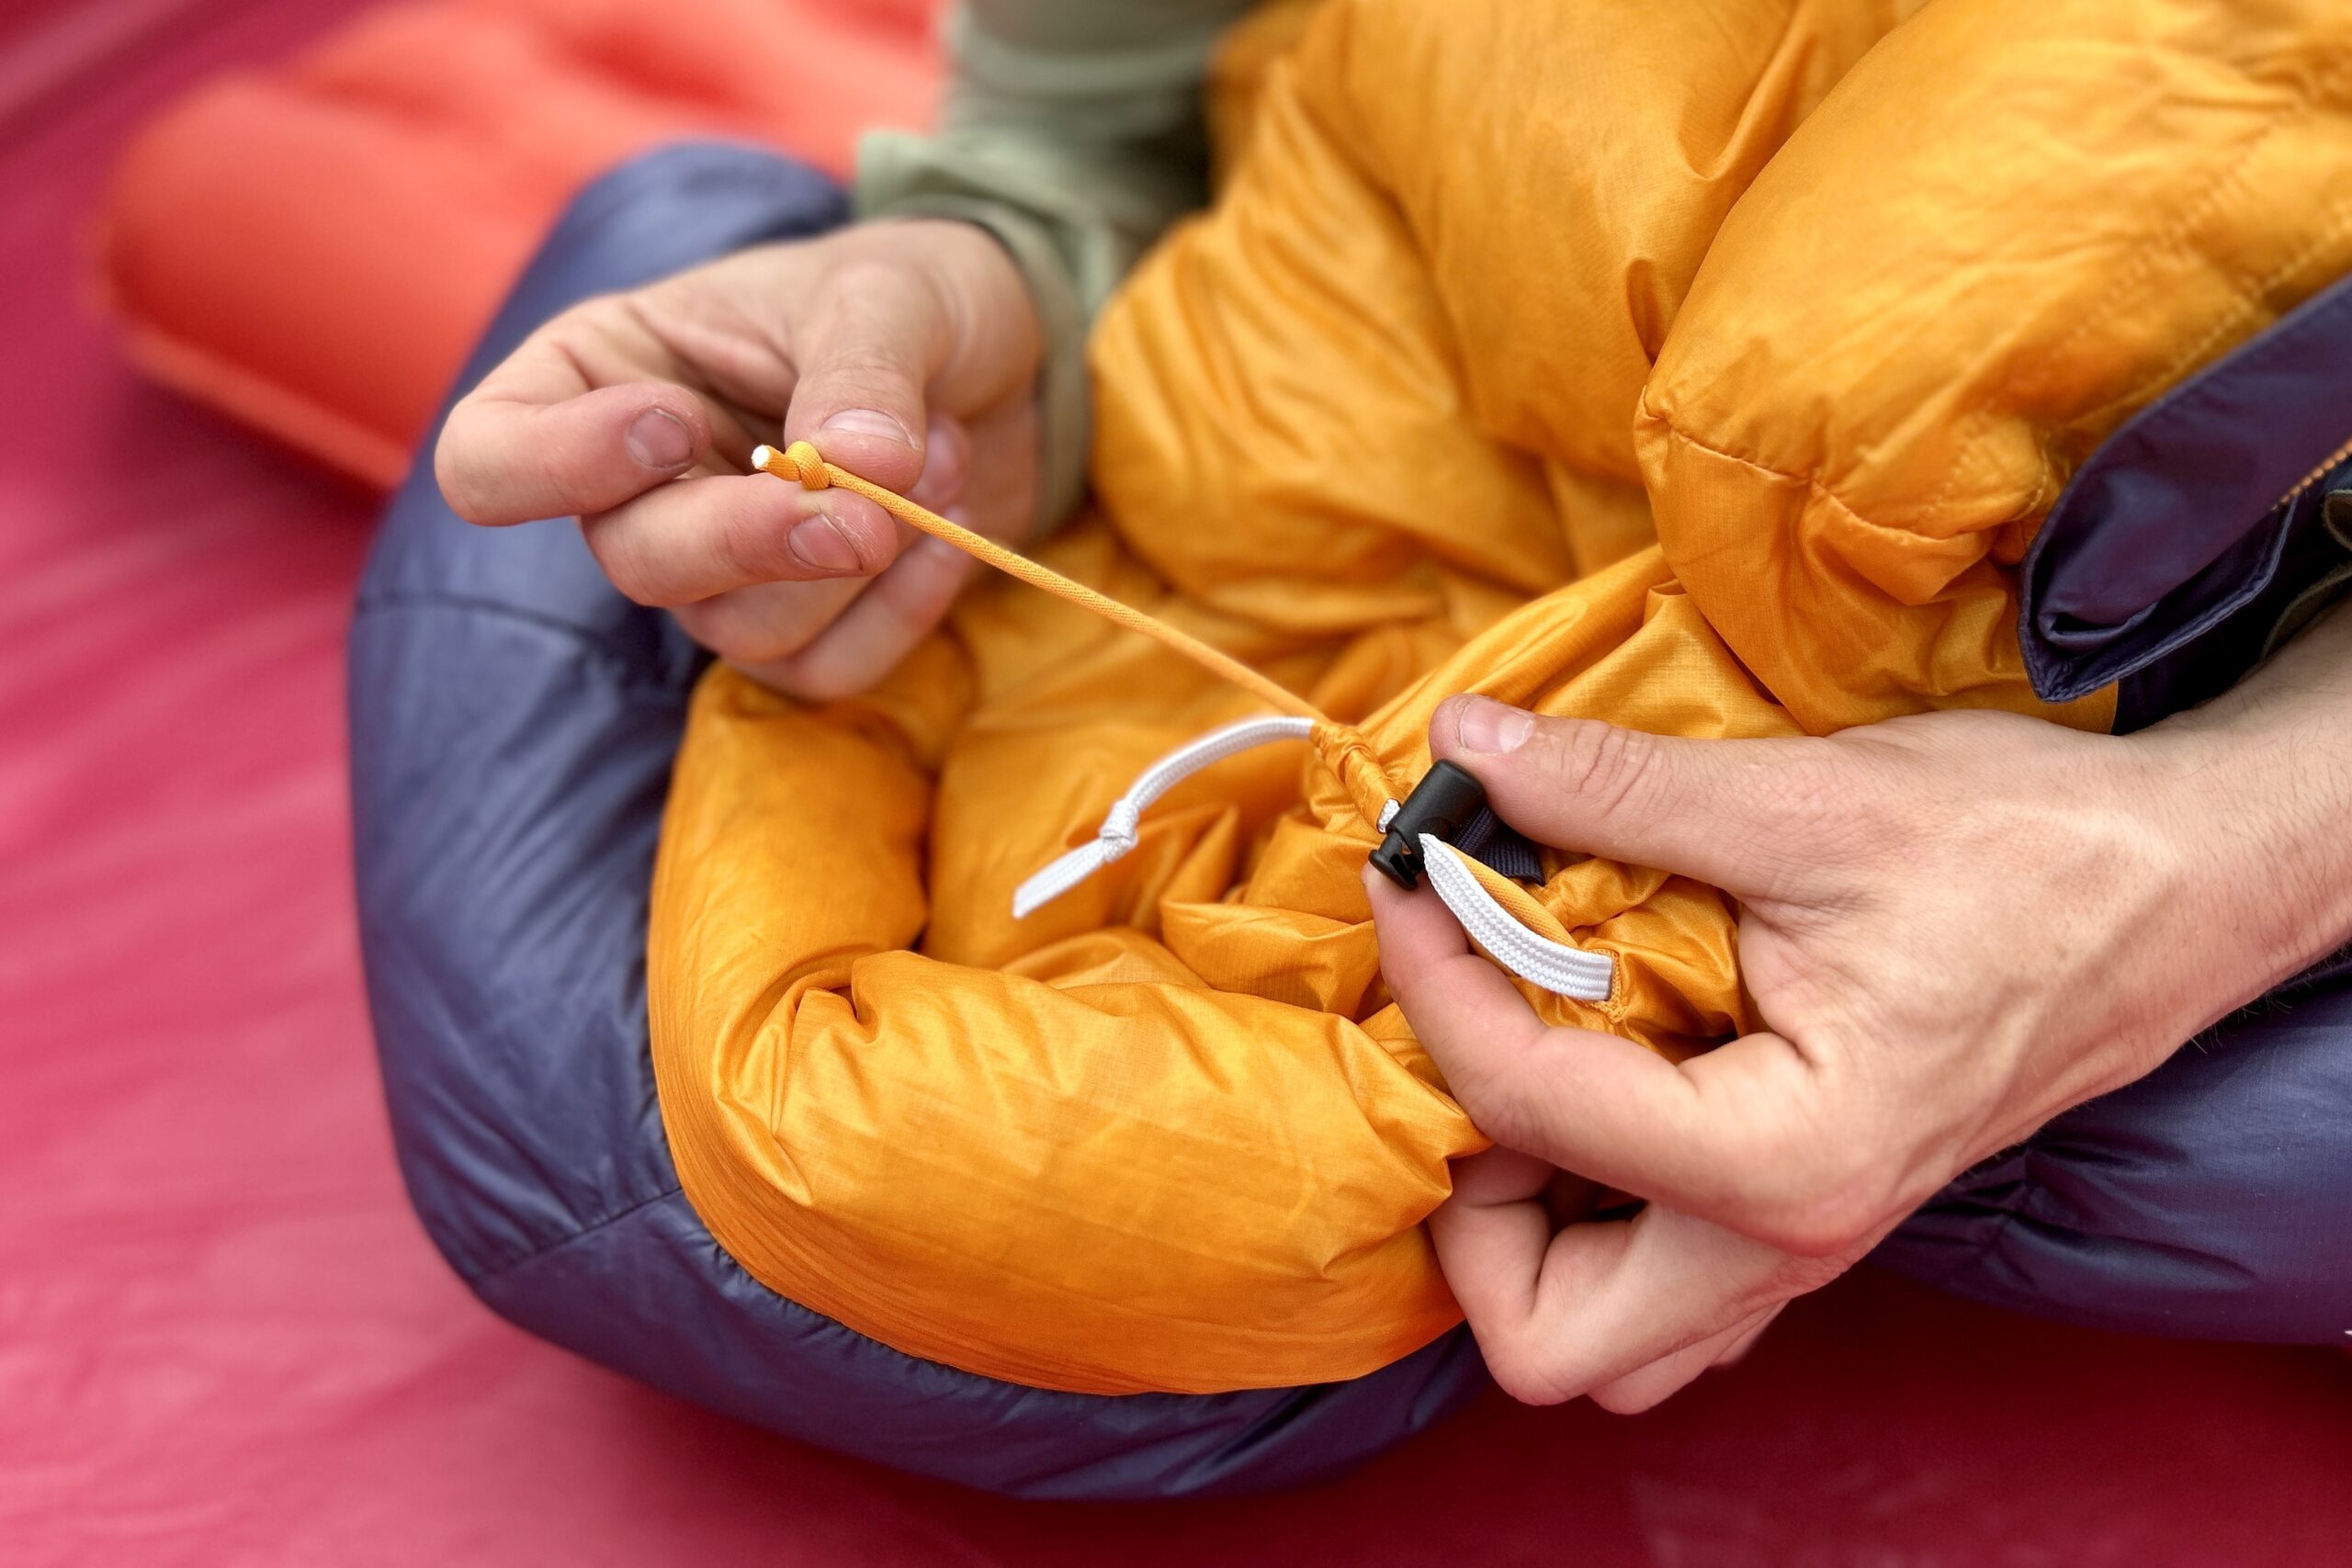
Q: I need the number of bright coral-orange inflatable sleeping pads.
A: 1